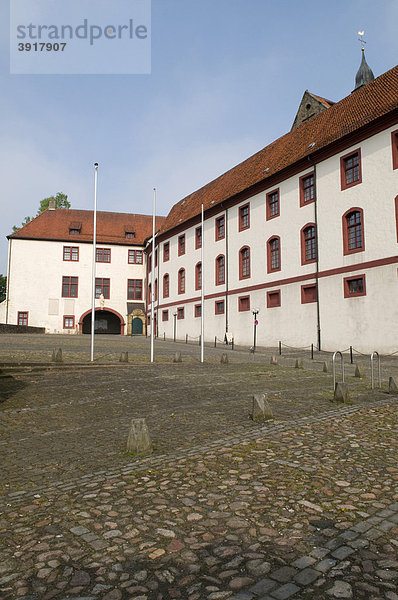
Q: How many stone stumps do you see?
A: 12